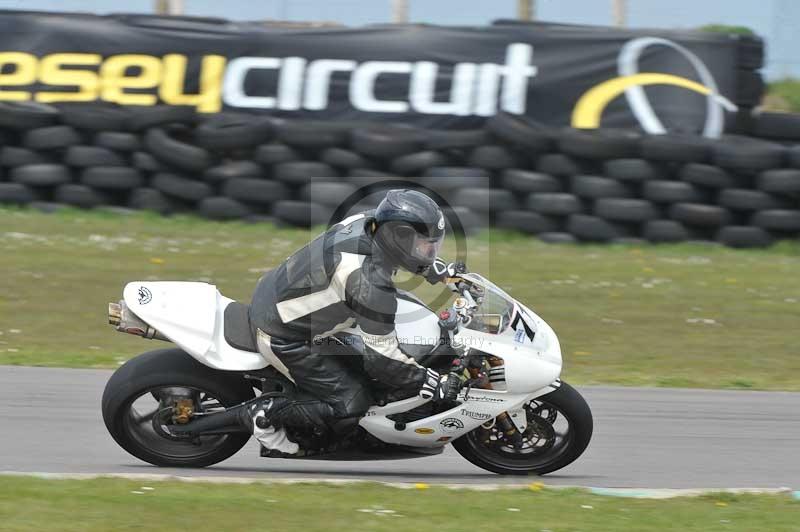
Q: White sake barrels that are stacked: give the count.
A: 0